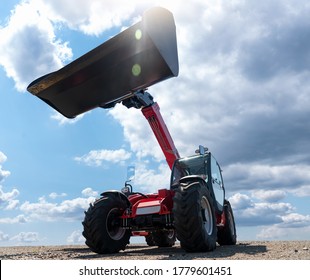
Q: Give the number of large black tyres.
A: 4